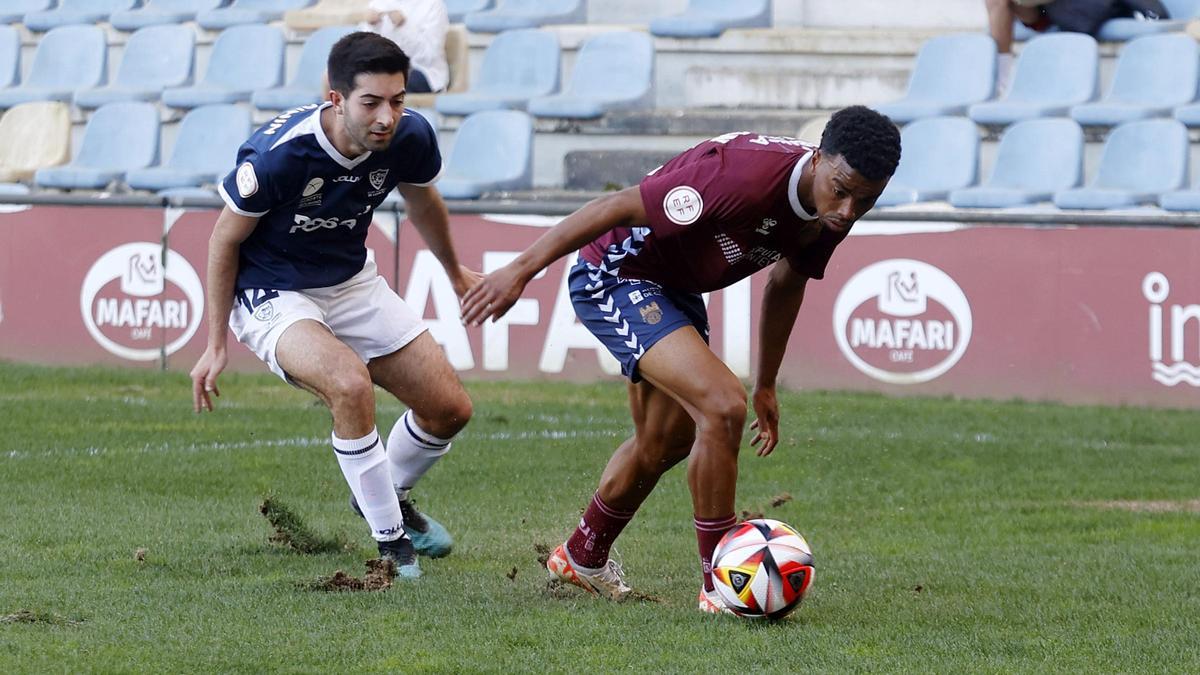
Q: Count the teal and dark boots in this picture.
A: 2